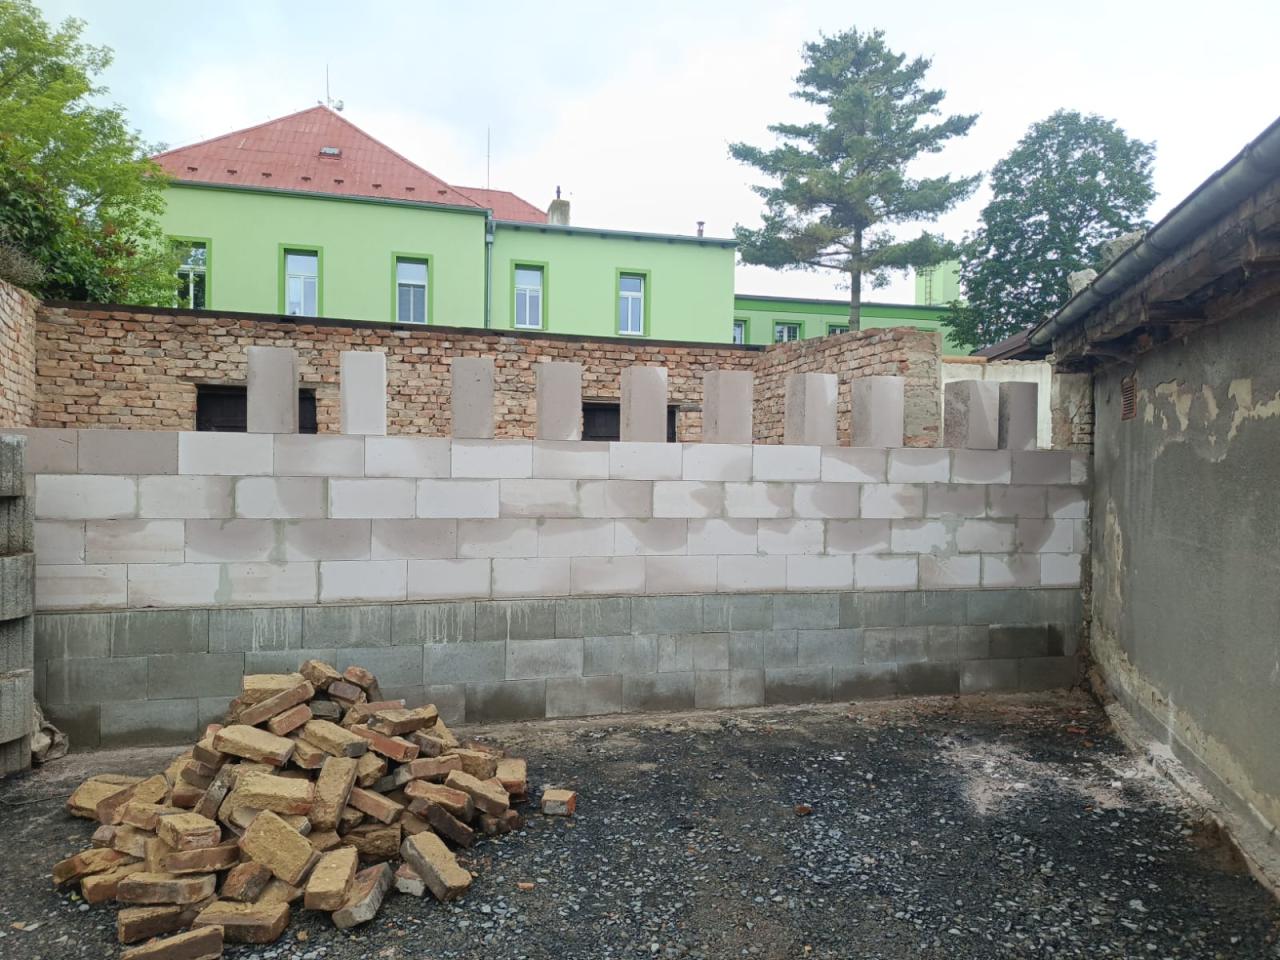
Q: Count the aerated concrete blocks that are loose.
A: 10